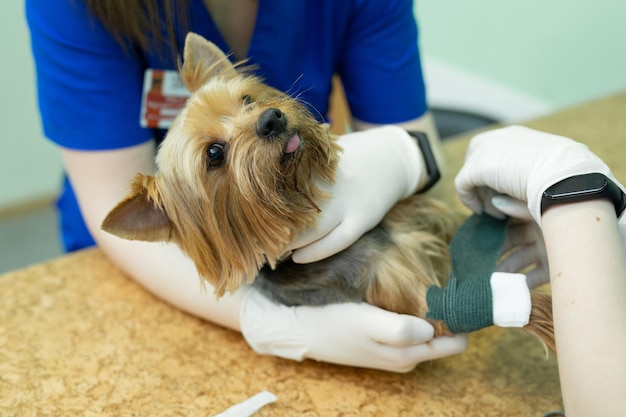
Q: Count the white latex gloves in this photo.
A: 4